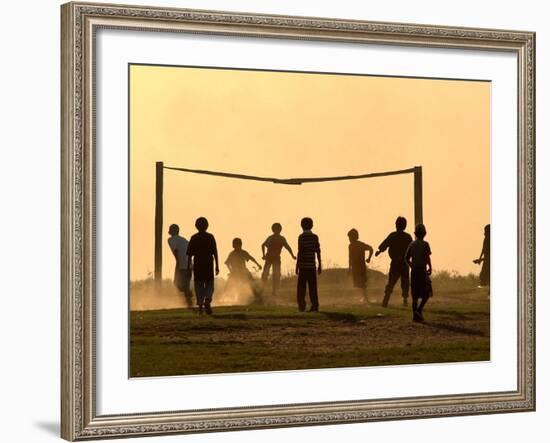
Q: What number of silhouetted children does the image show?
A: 9